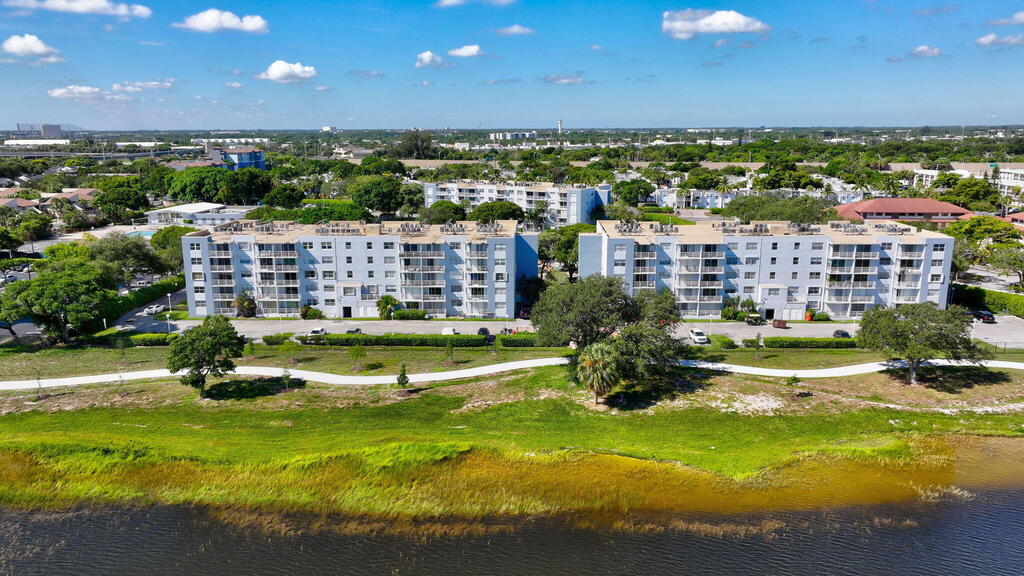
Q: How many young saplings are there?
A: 11